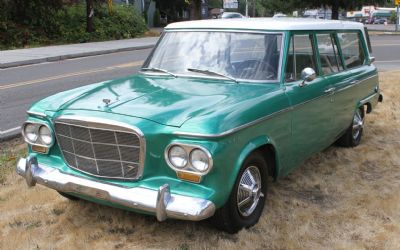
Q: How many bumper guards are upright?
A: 2